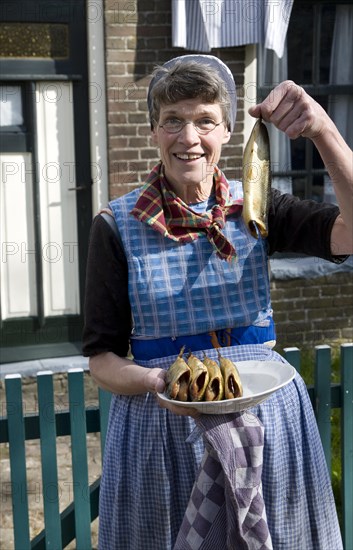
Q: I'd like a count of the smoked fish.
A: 5